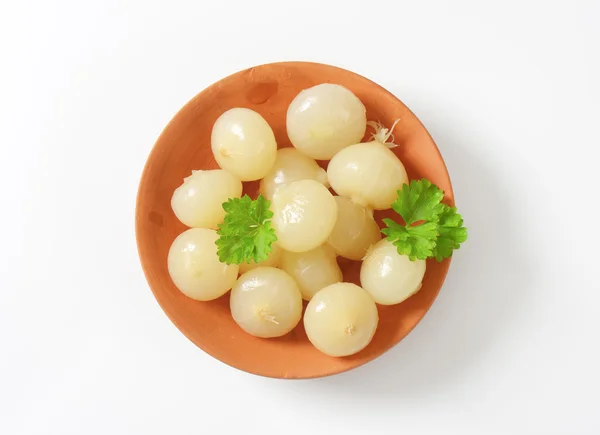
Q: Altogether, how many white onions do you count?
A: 13